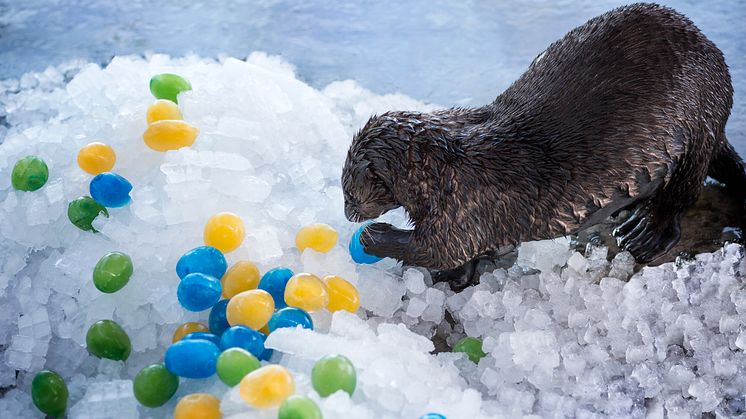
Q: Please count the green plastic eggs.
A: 11